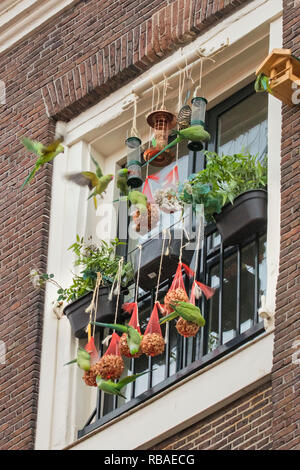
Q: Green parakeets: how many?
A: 10